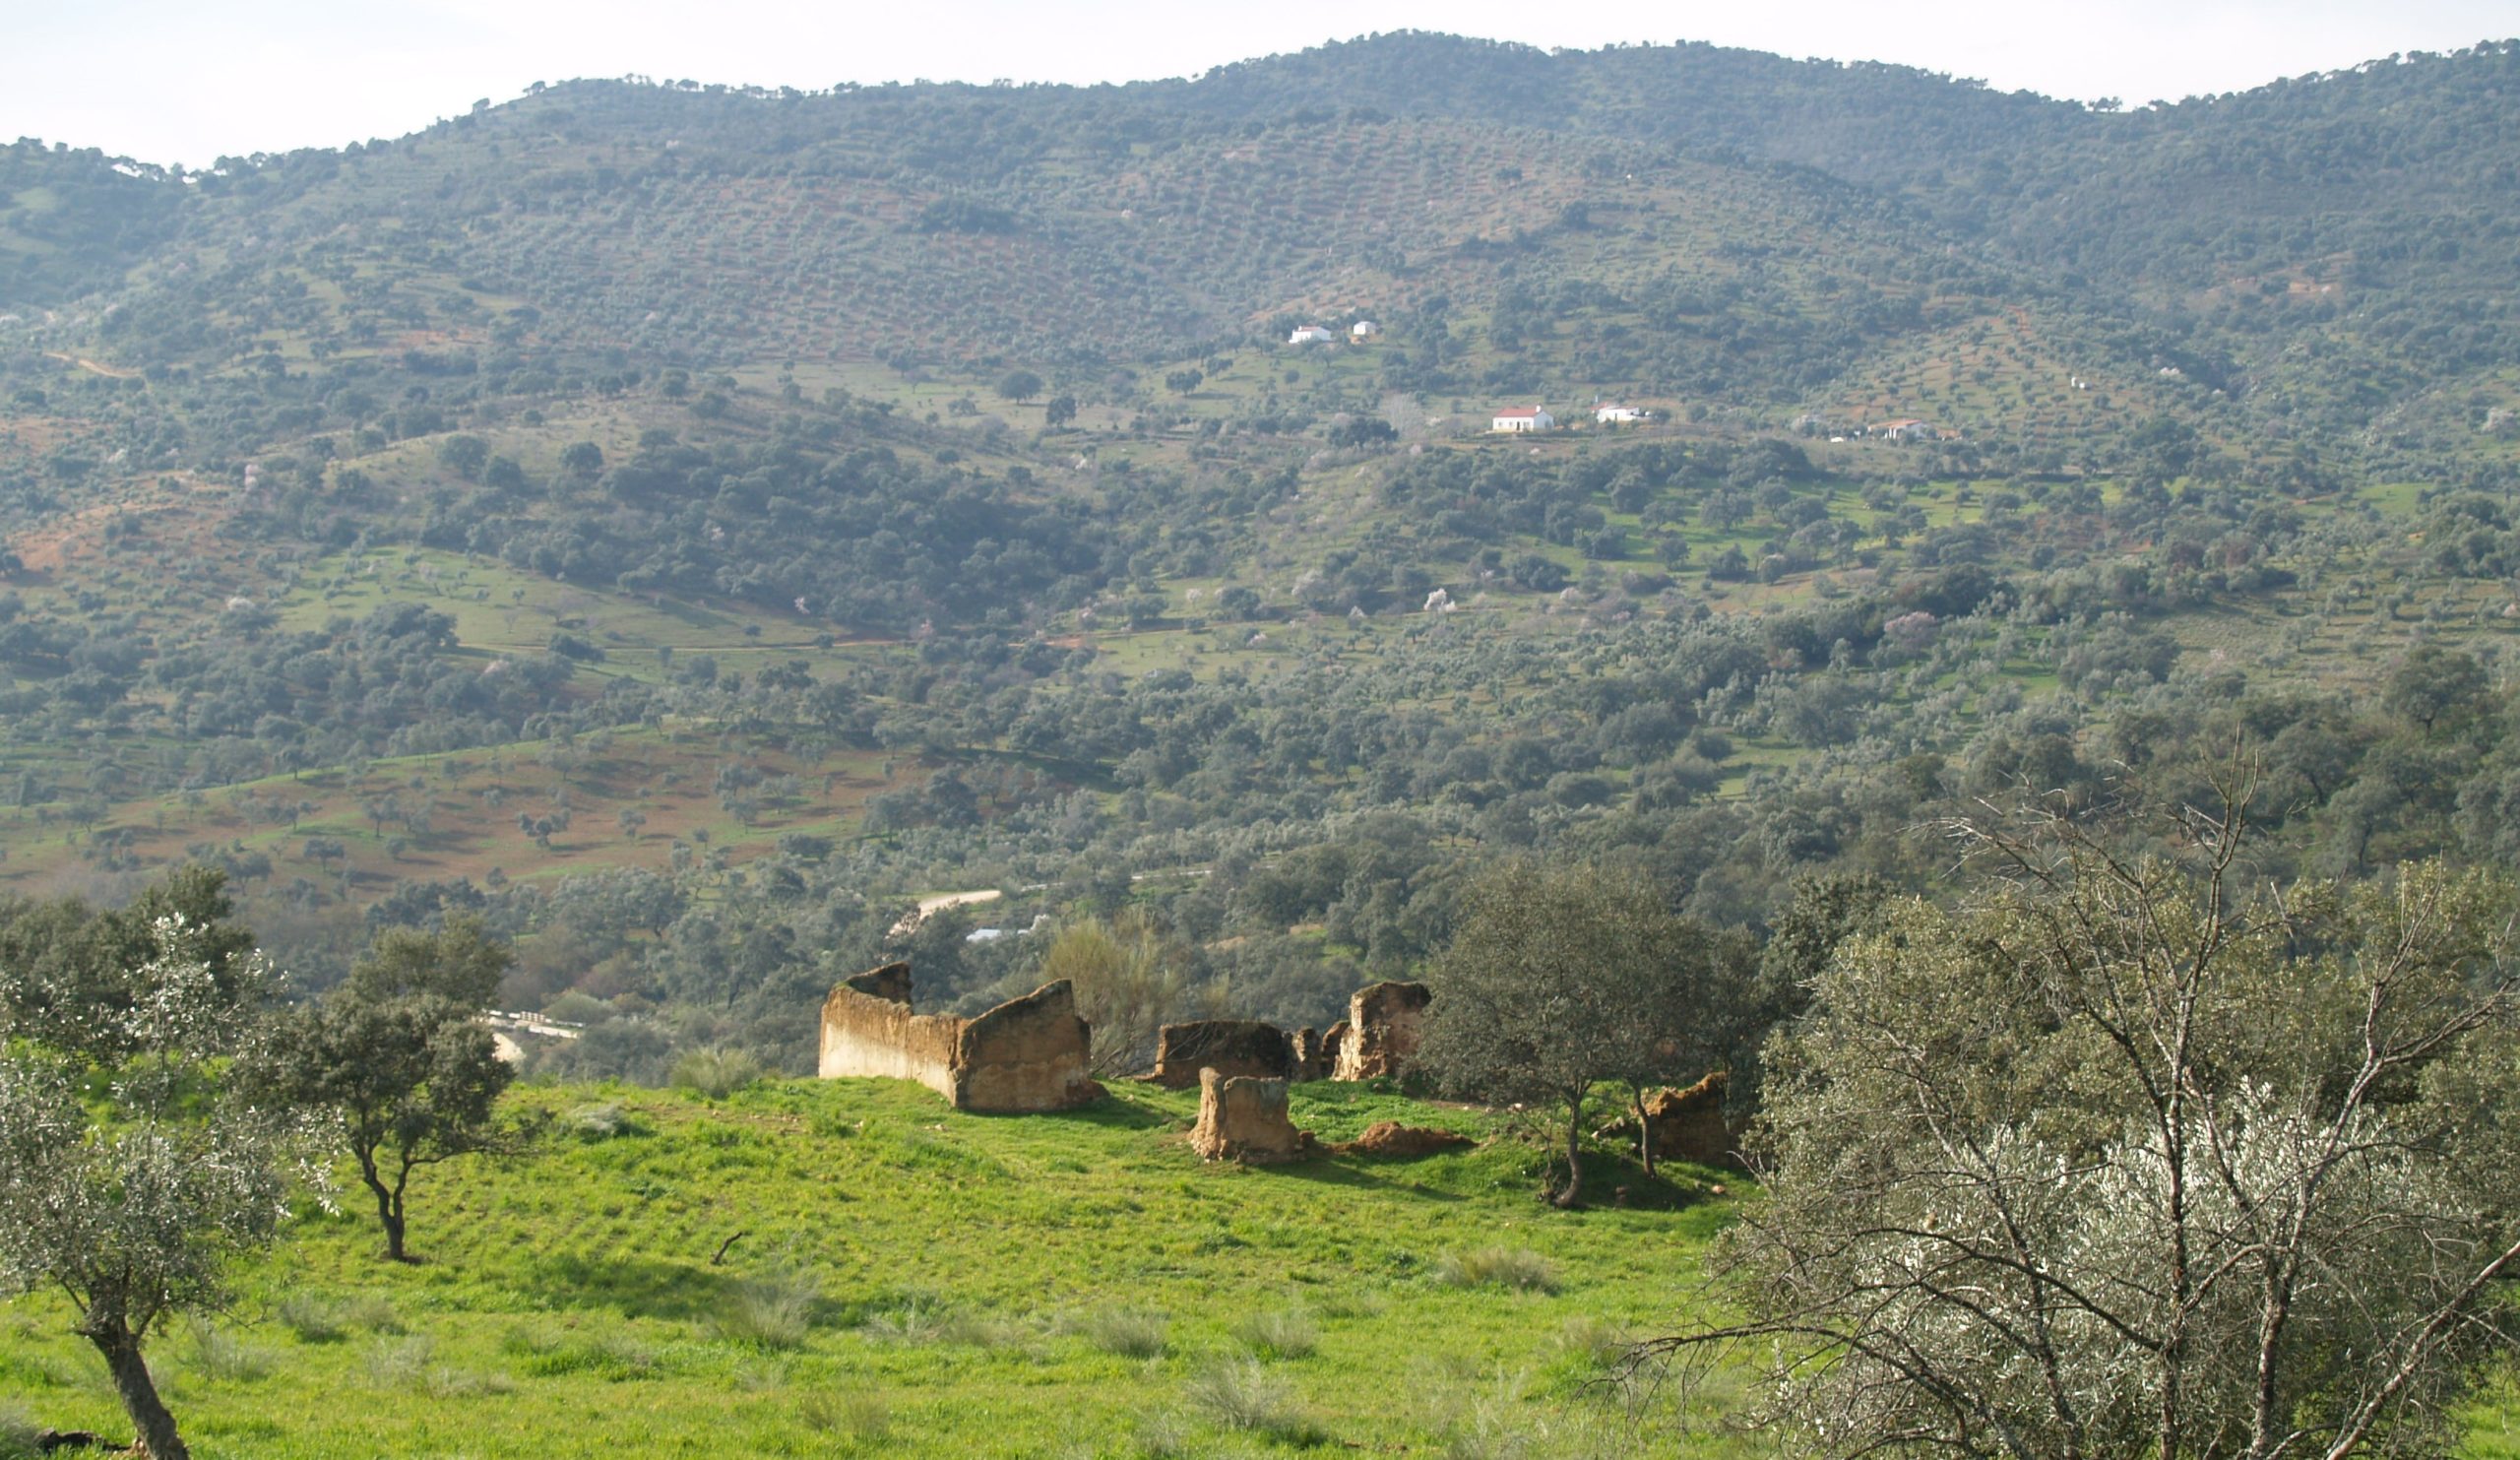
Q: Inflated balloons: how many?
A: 0